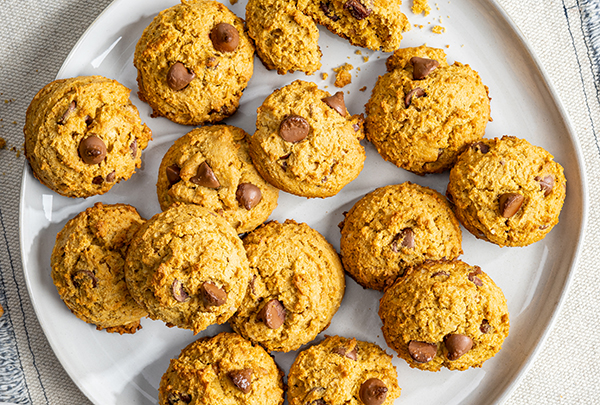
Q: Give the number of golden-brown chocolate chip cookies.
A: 14